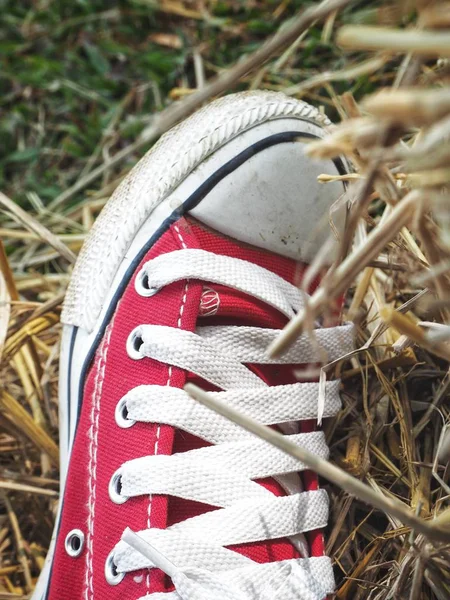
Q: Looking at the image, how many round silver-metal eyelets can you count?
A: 6